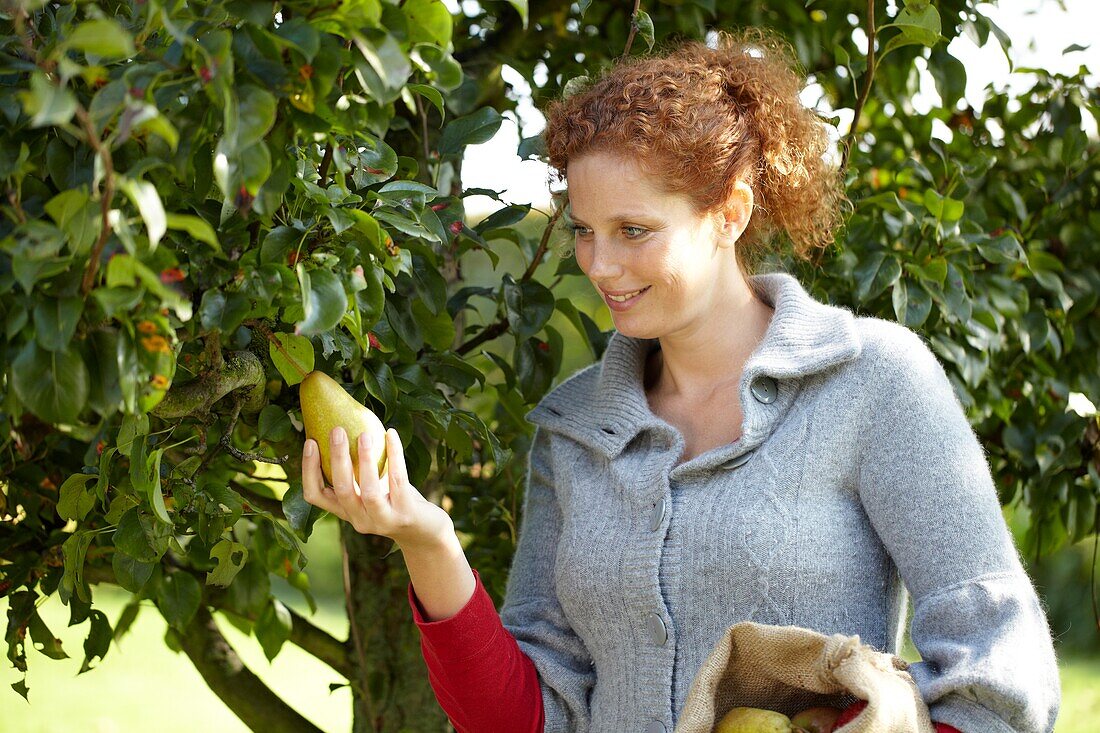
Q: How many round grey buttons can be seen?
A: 5